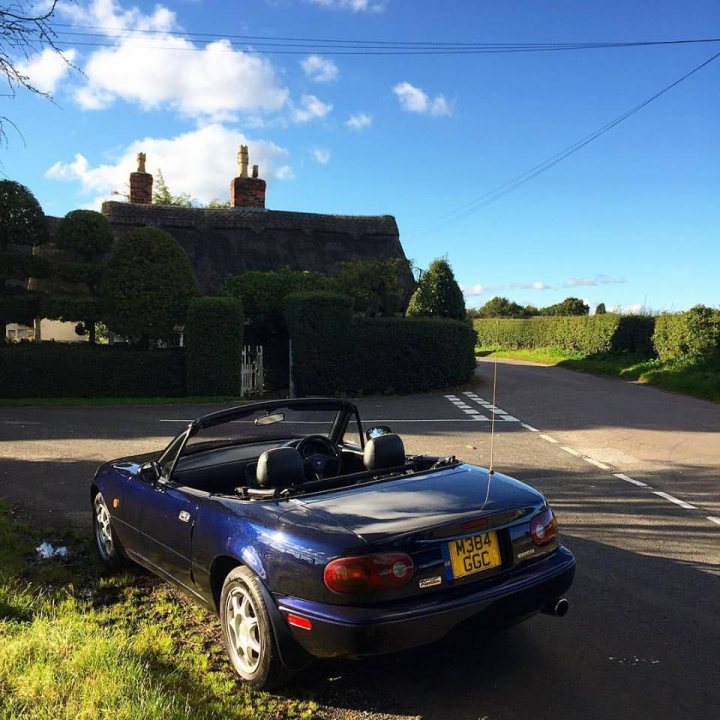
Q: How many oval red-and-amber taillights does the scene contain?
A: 2